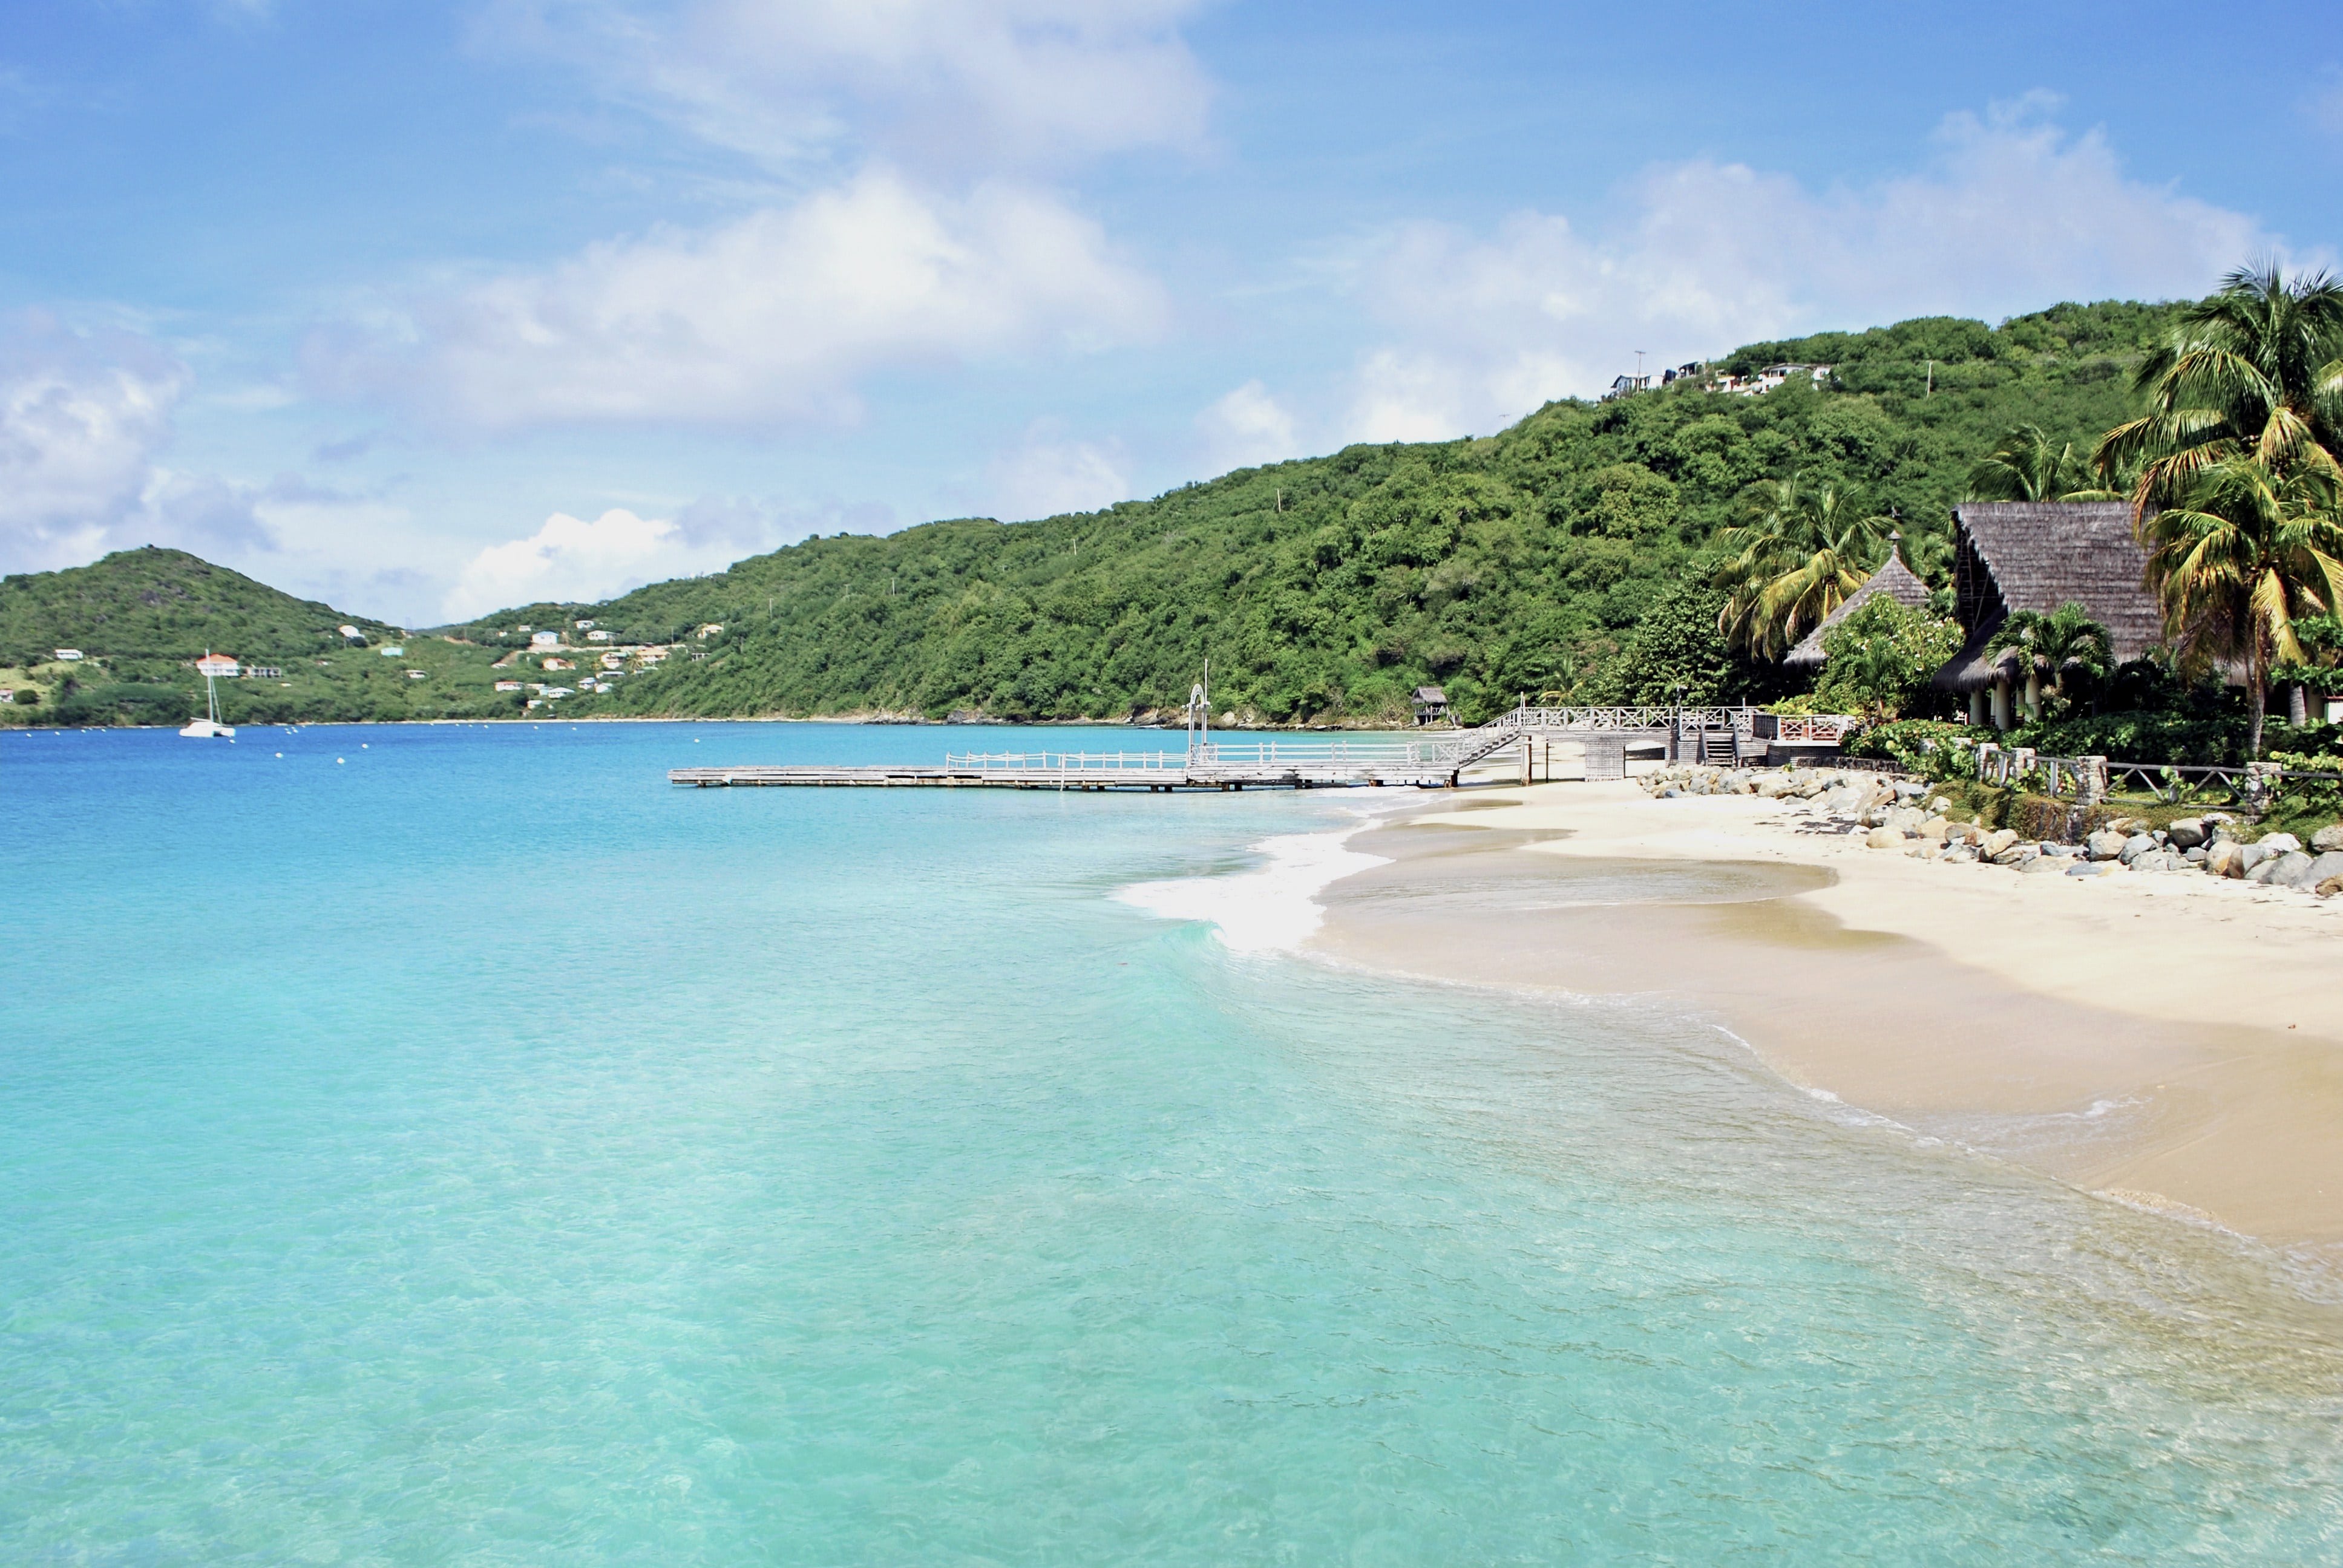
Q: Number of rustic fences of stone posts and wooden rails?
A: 1